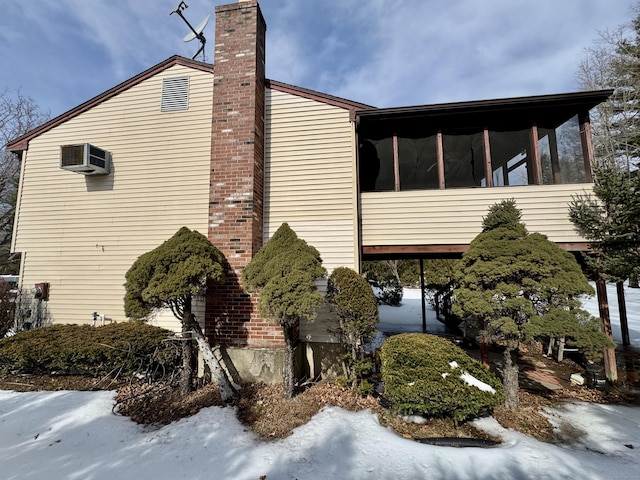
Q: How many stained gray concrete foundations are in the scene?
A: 1